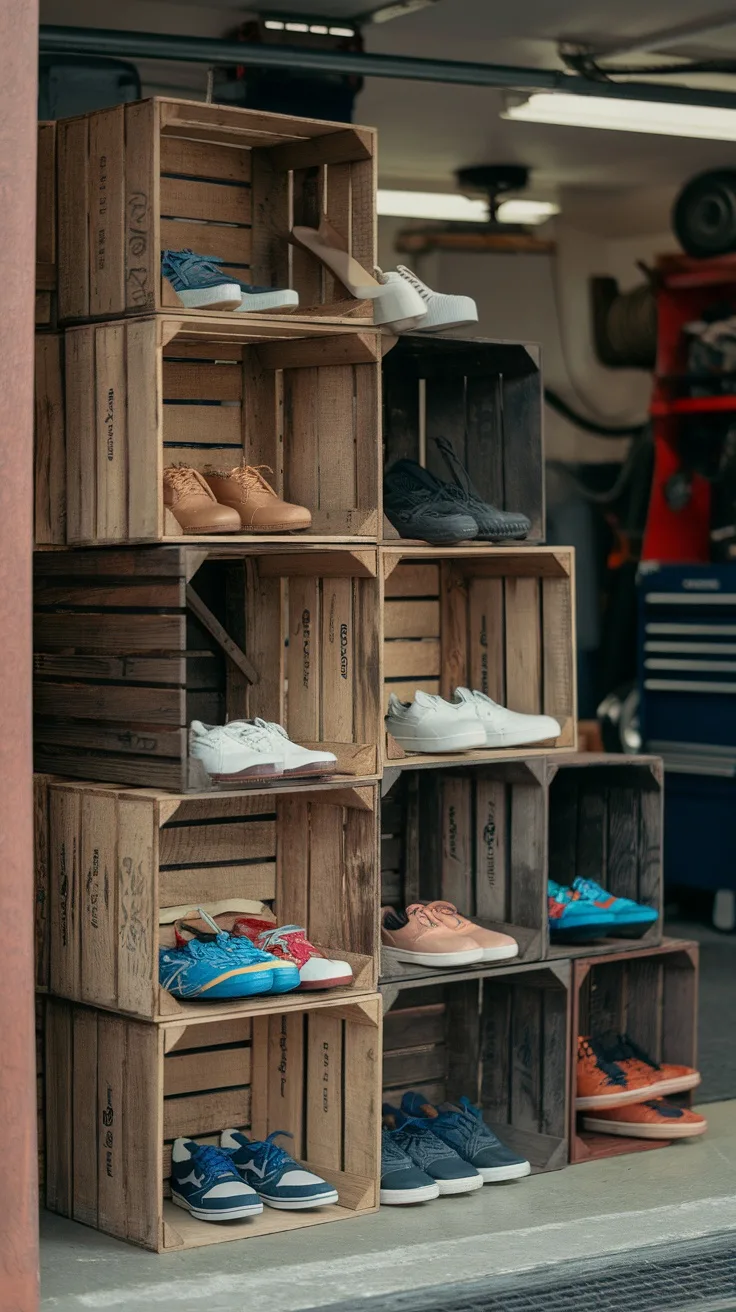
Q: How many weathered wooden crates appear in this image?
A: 11